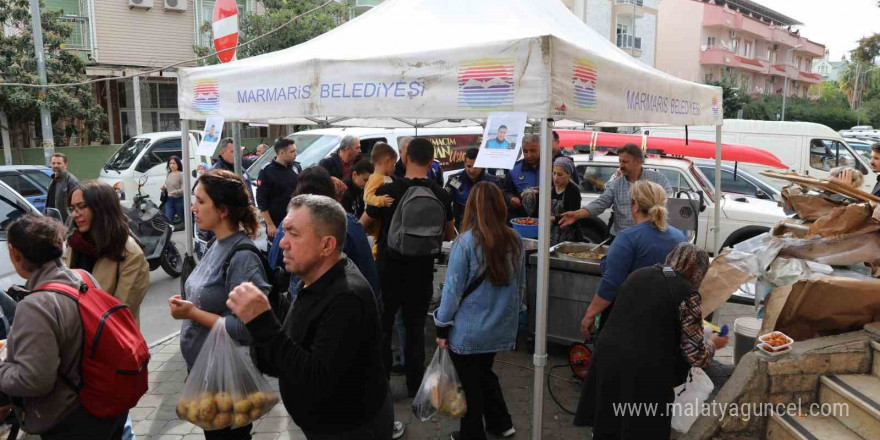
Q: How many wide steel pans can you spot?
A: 1